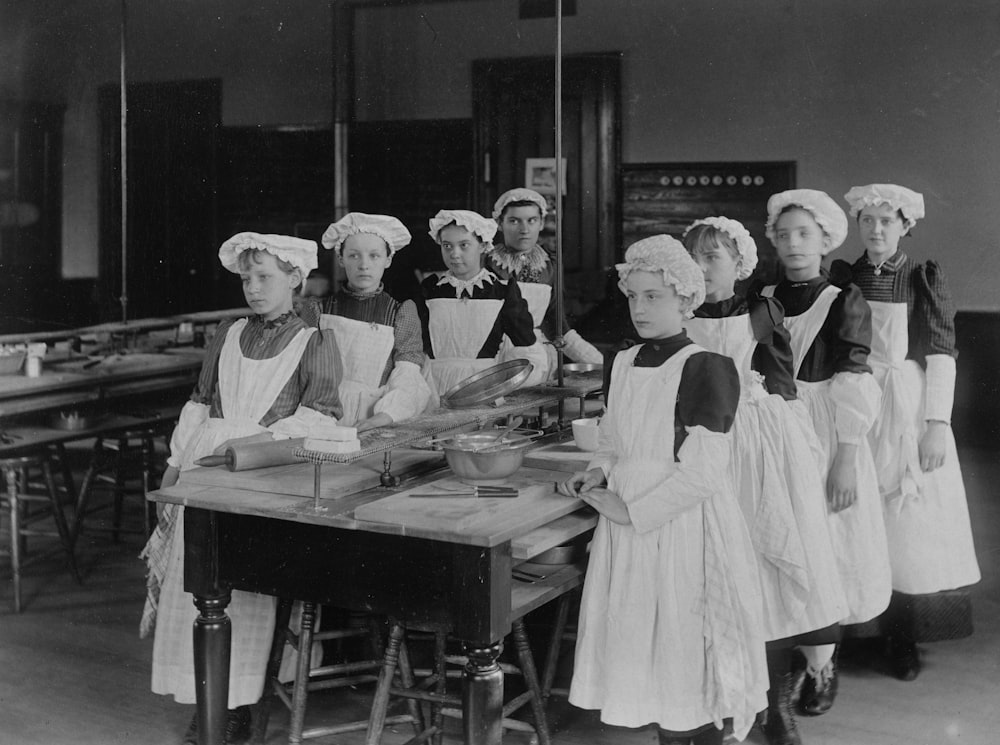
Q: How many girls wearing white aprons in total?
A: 8